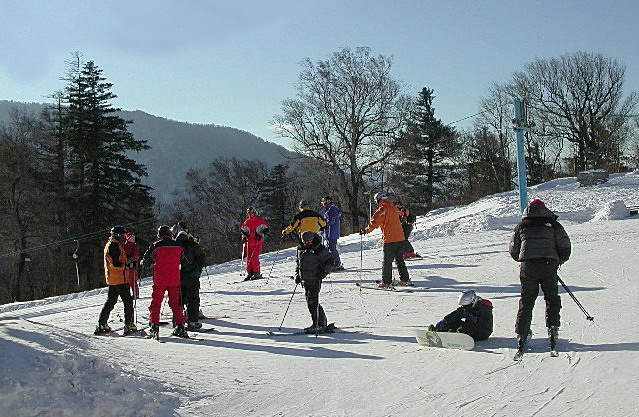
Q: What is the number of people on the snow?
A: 13